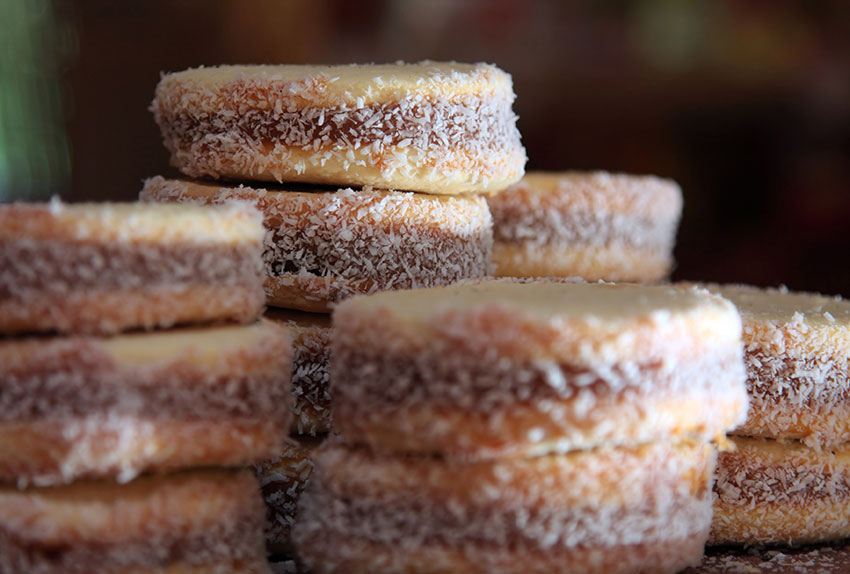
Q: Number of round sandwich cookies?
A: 12